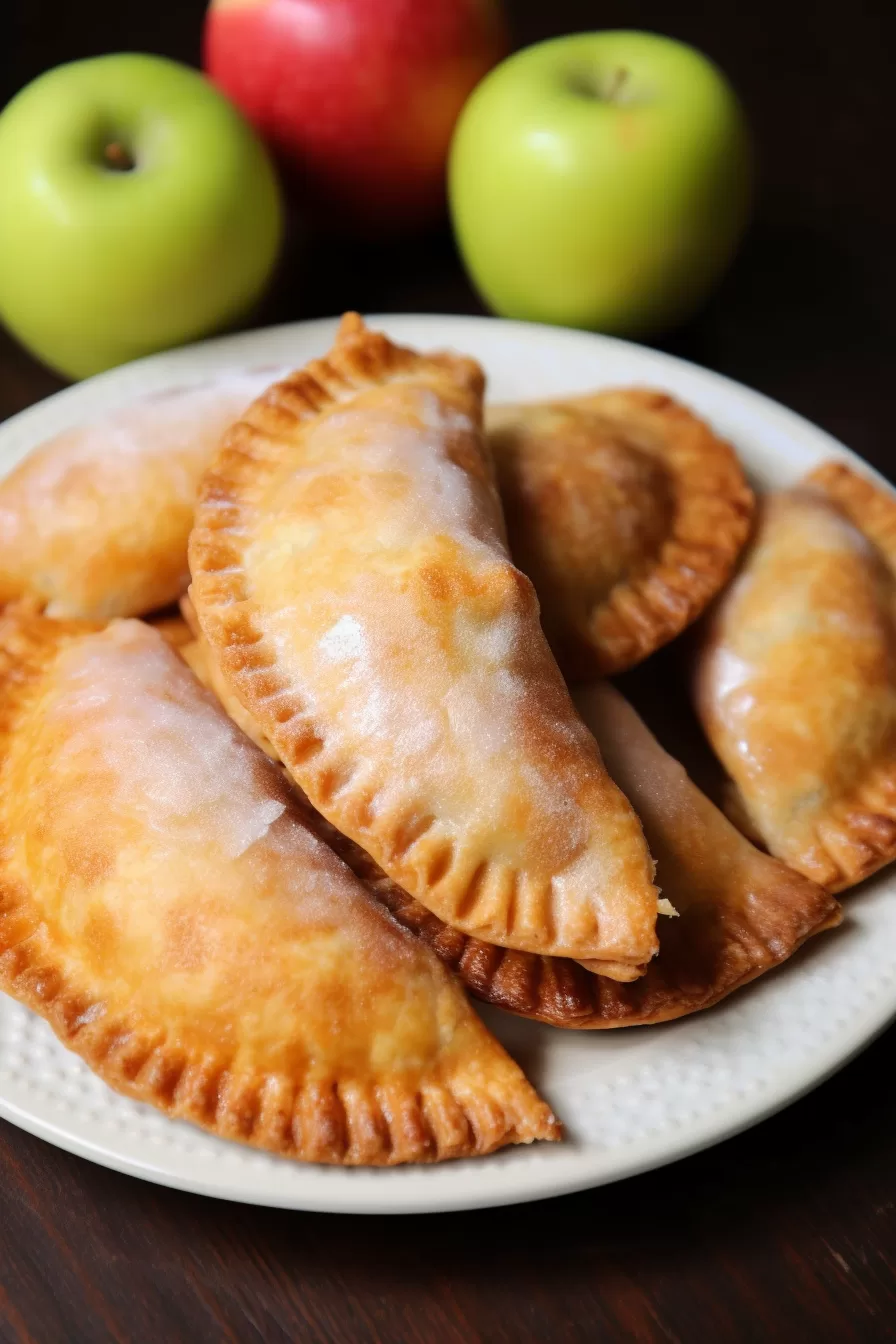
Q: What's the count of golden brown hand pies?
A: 6